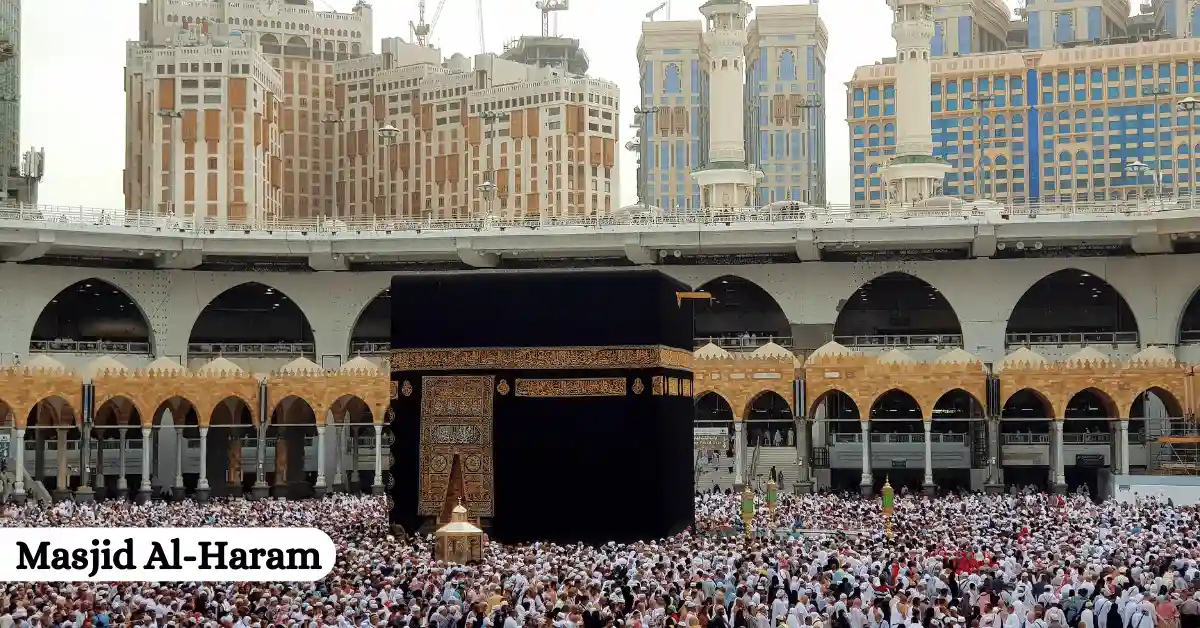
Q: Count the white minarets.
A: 2